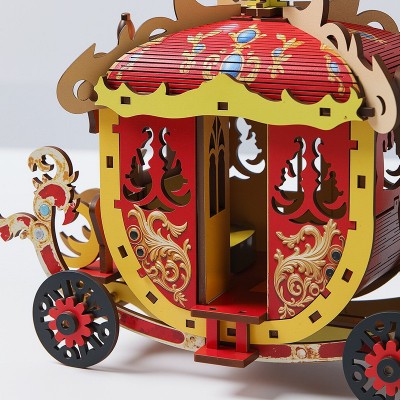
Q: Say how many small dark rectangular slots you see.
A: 12